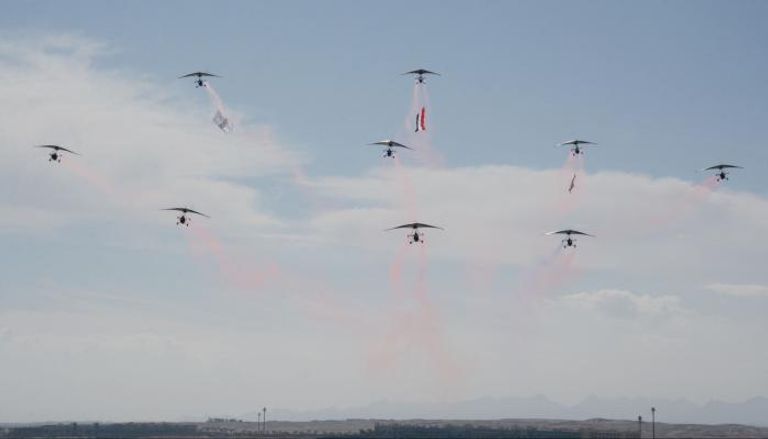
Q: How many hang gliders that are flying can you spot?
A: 9